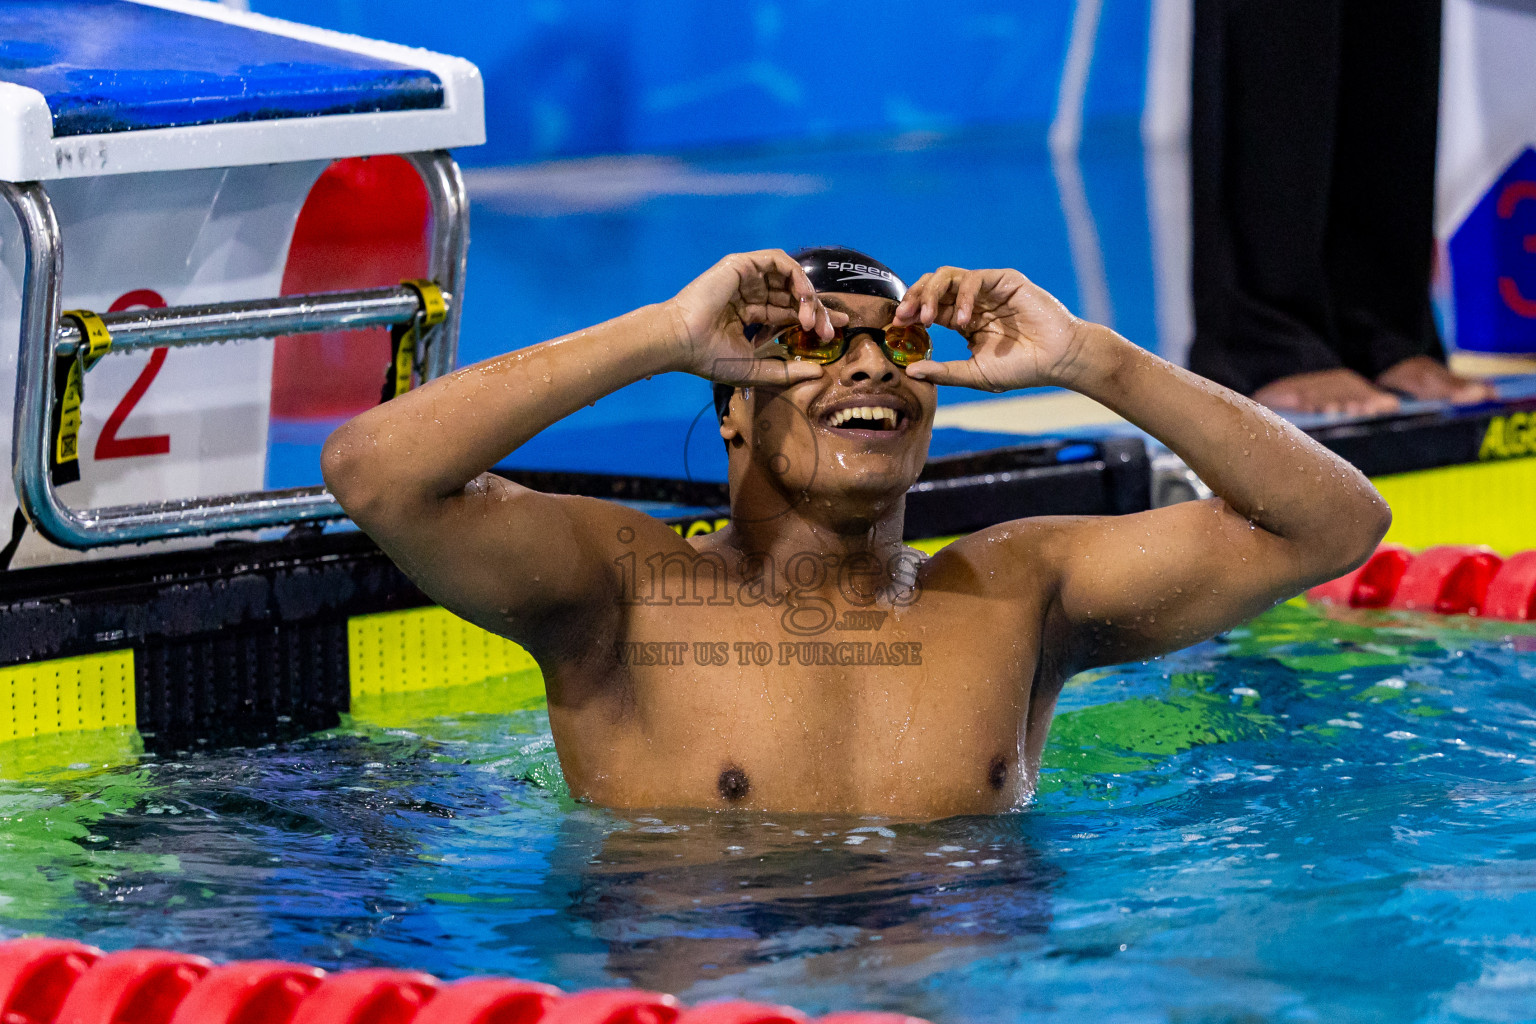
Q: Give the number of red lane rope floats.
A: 11